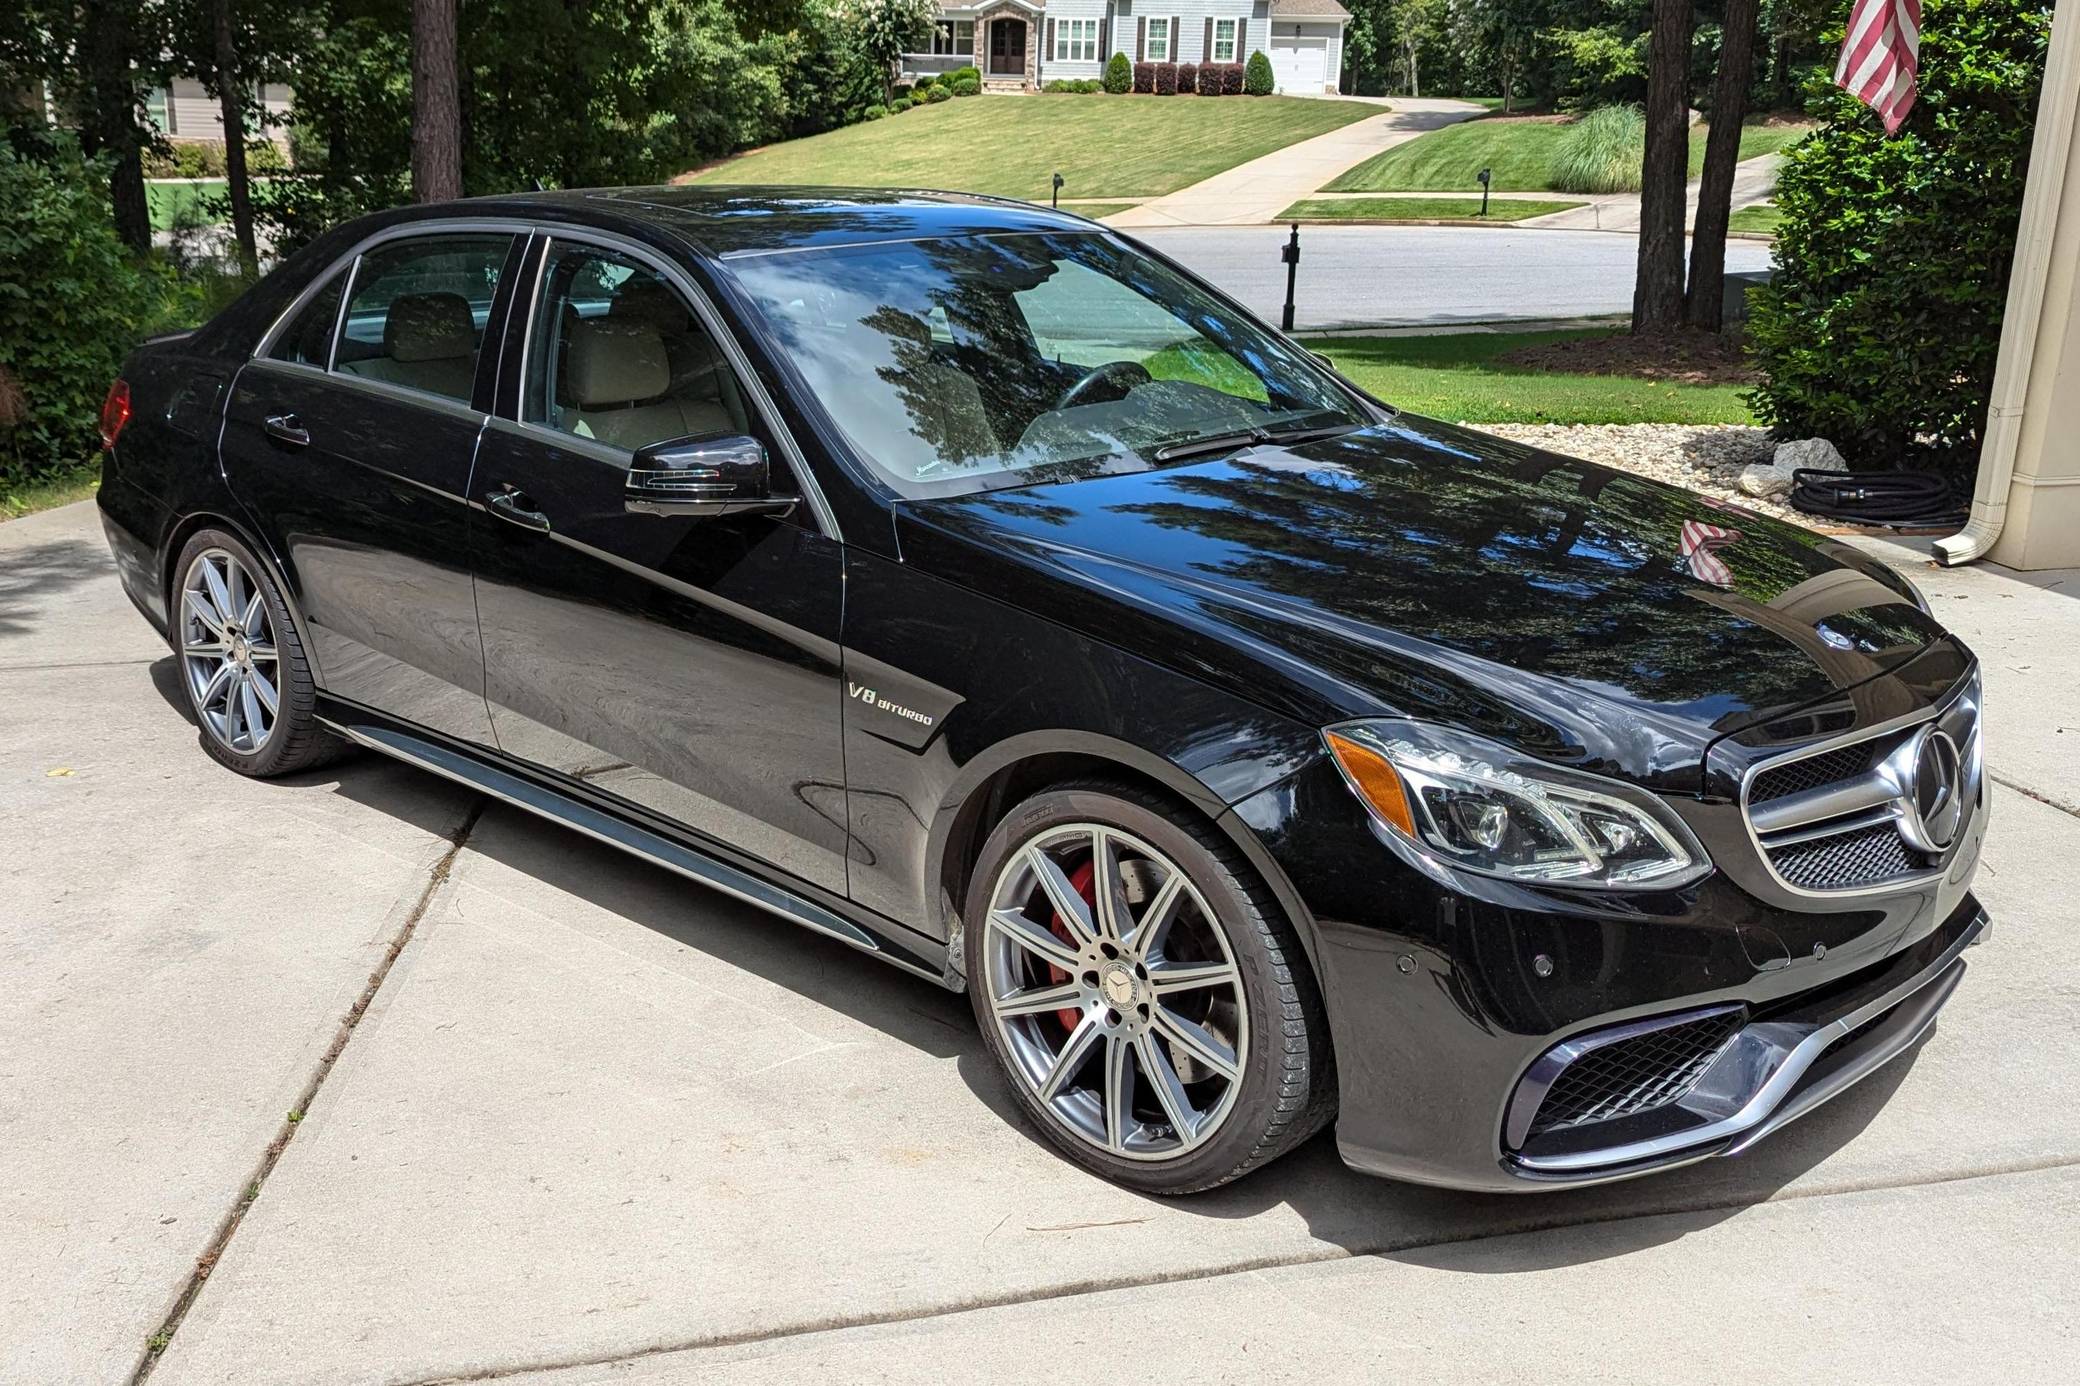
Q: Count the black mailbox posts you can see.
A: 3